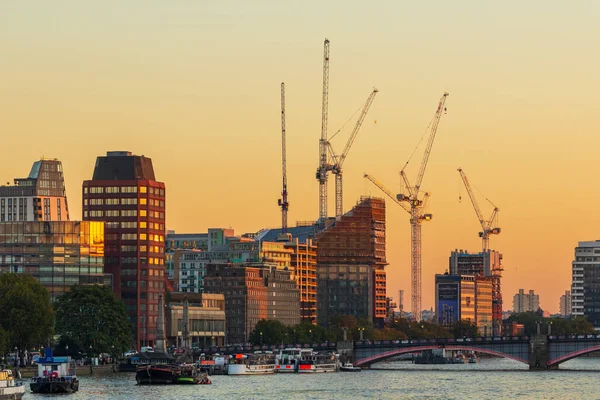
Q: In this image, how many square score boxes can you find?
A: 0